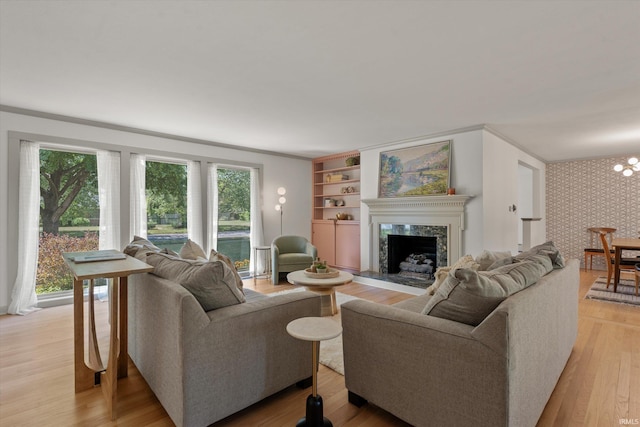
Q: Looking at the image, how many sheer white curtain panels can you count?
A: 6